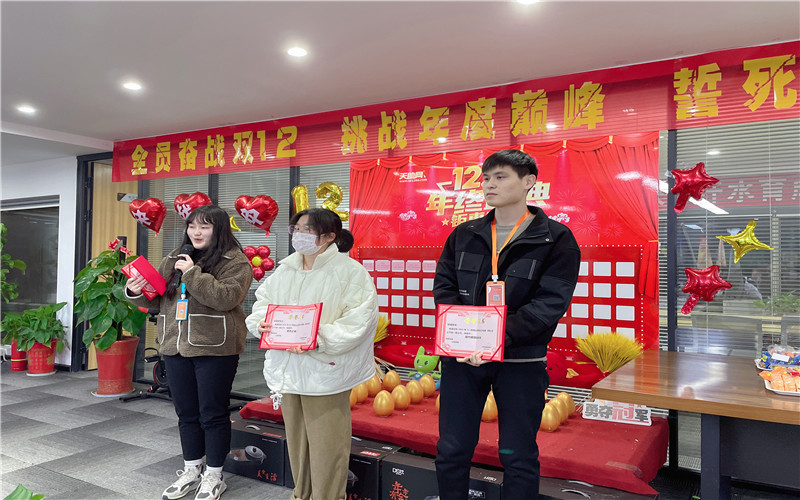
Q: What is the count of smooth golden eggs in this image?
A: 13